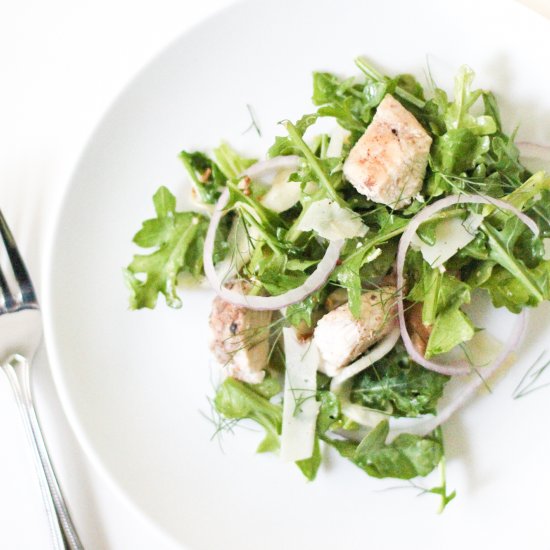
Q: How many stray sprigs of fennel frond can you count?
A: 2